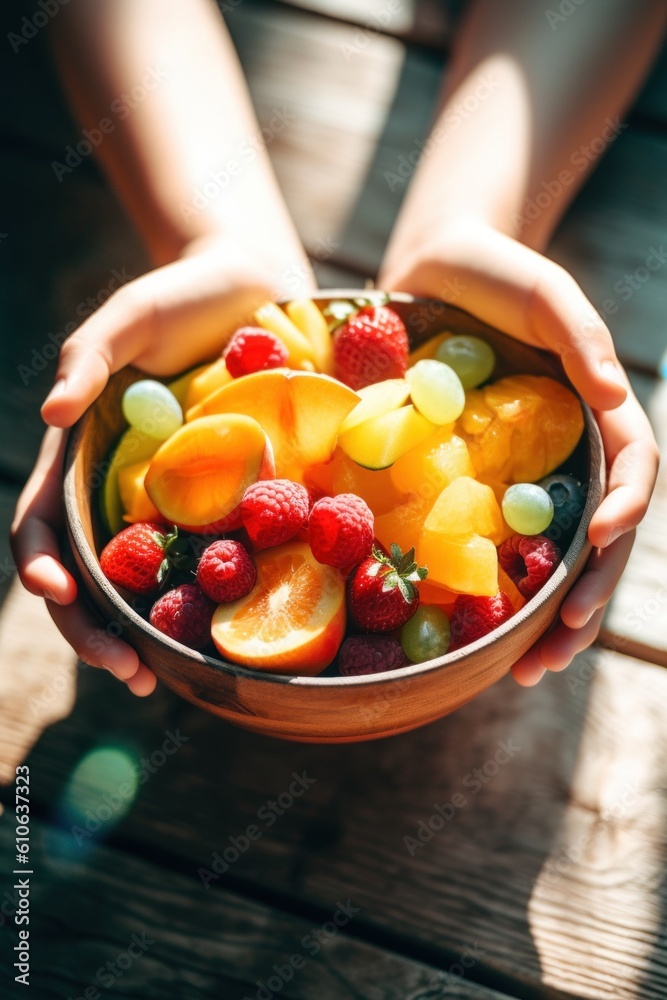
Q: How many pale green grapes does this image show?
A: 5